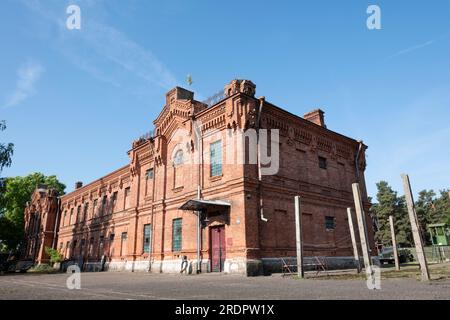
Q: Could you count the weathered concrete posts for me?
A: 5